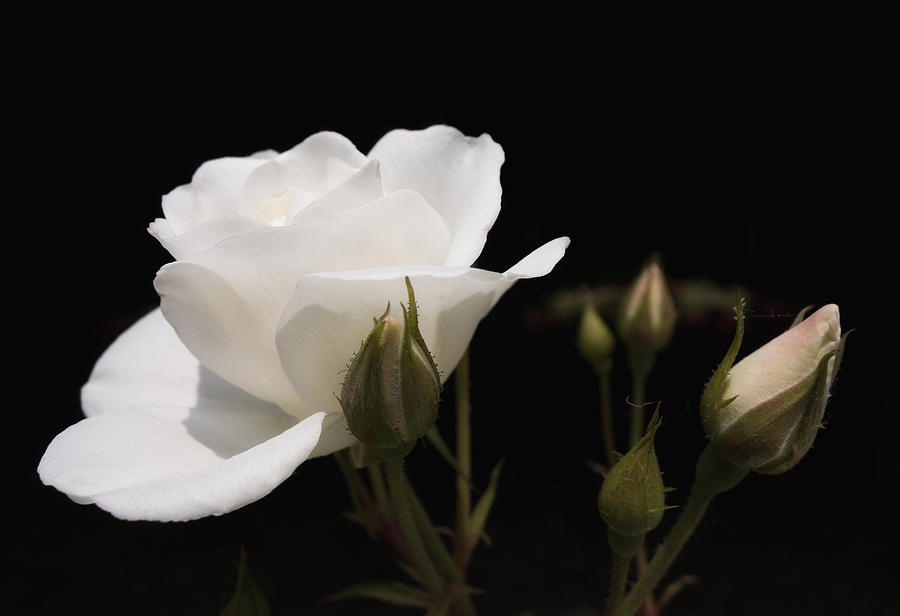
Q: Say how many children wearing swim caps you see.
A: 0